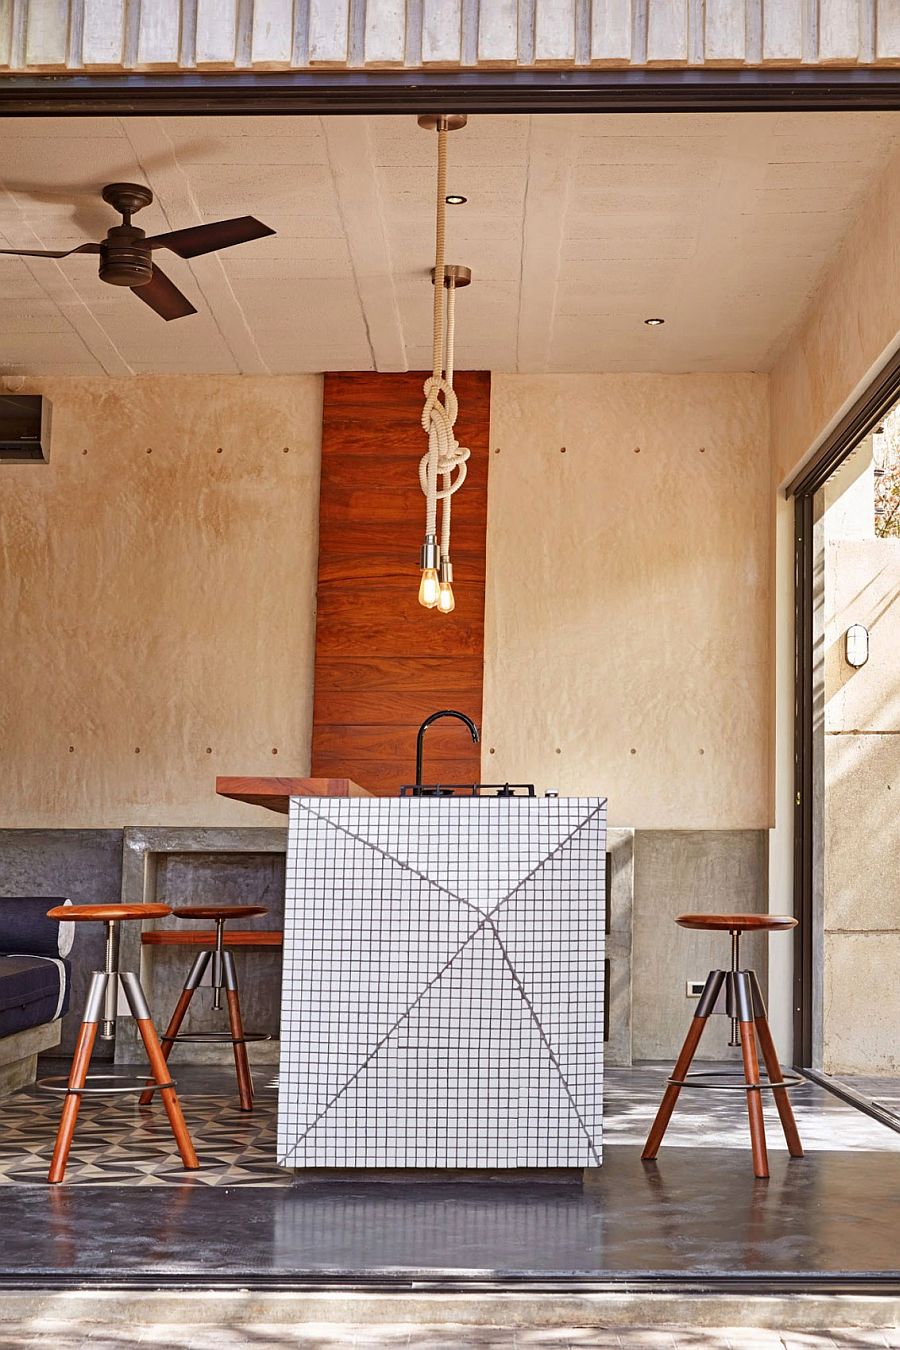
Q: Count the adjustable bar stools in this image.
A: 3